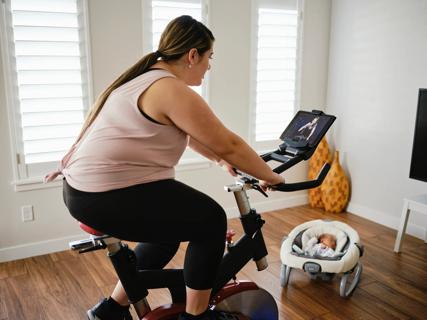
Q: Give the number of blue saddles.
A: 0